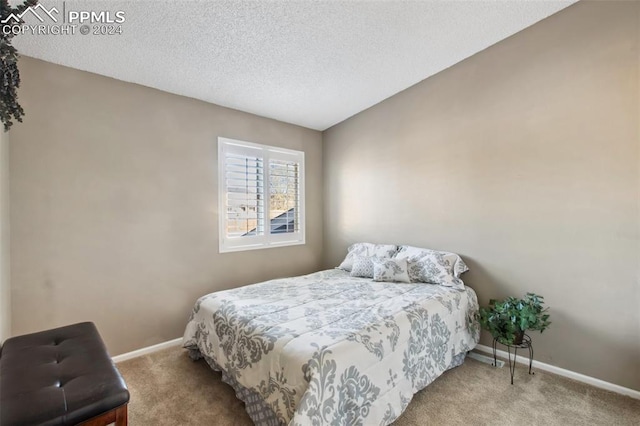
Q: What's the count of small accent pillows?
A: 2